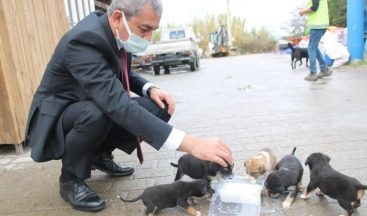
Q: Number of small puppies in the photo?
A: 5